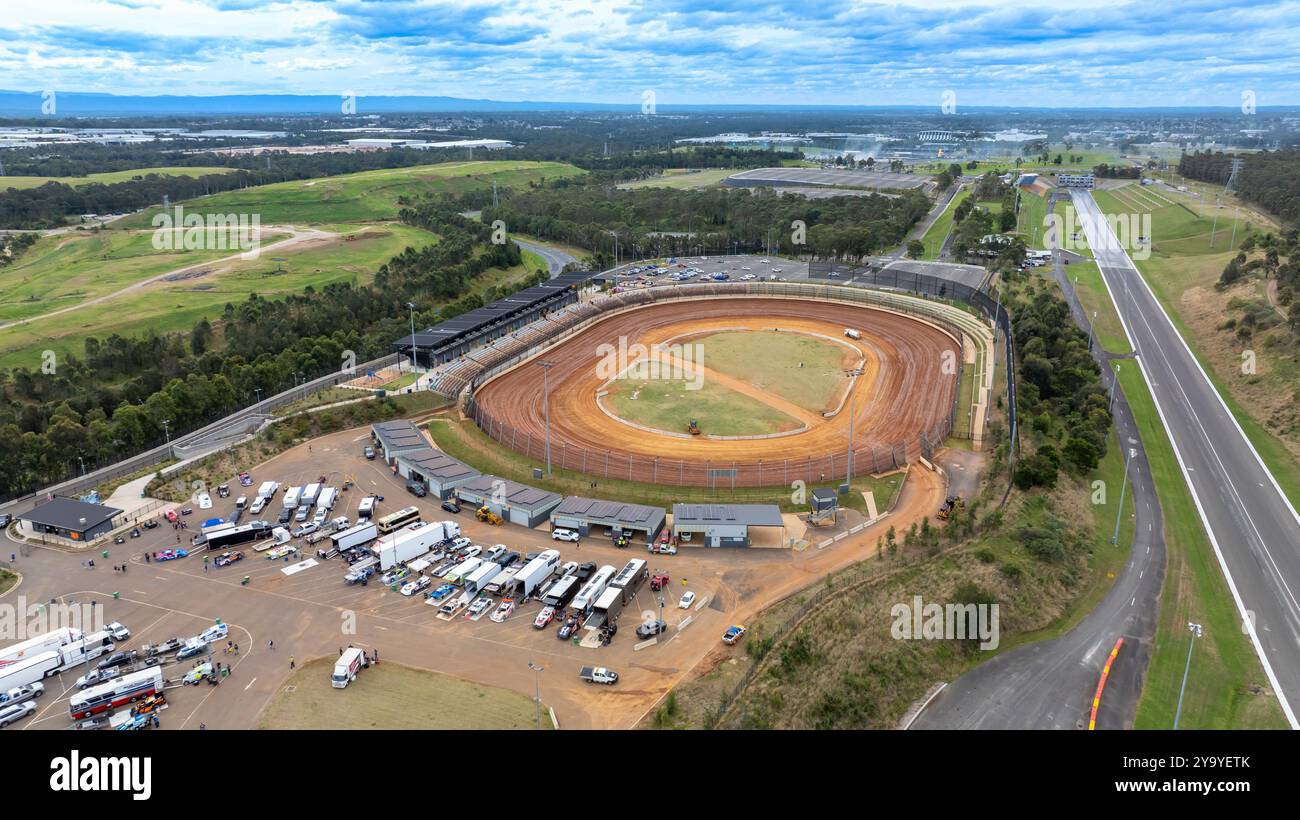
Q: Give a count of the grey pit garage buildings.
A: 5